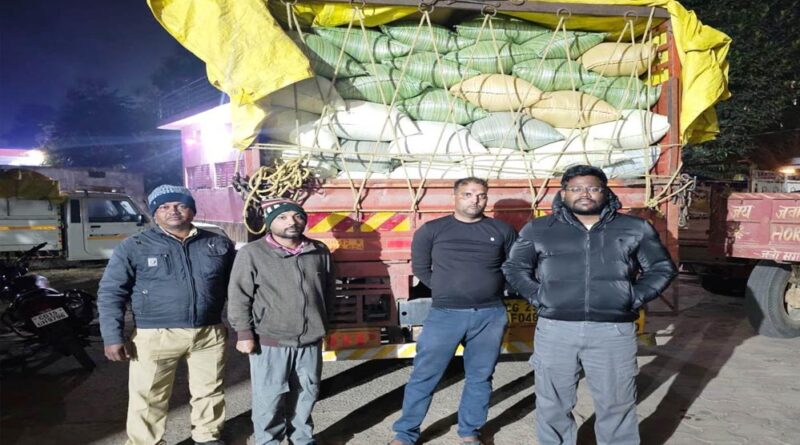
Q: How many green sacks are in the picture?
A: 11